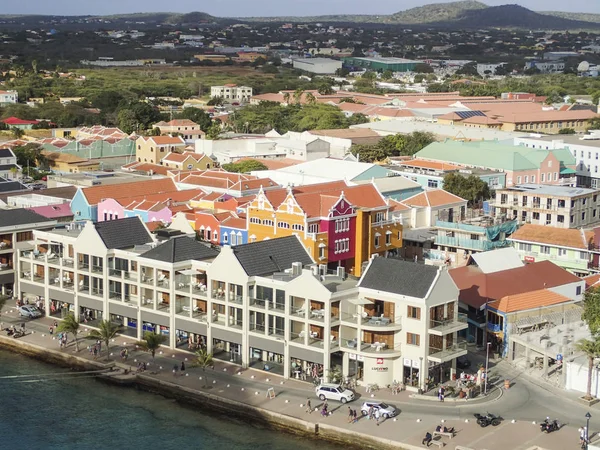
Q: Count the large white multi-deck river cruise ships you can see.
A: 0